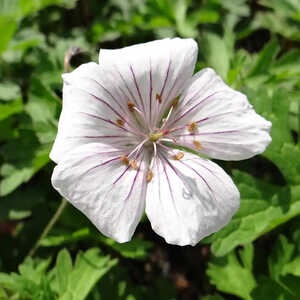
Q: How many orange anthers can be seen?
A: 10